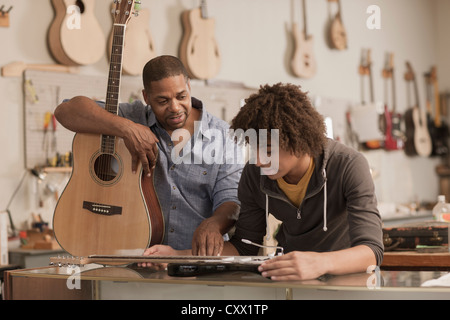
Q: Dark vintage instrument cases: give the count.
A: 1